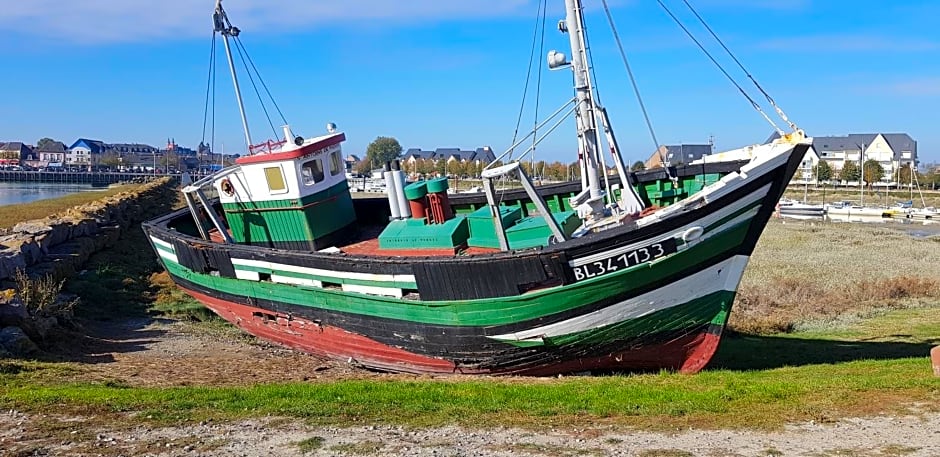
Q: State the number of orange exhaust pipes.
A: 2